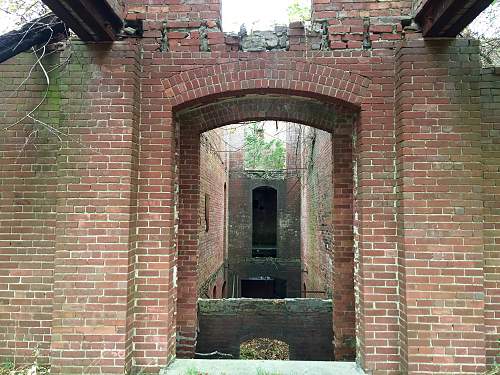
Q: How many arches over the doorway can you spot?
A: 2